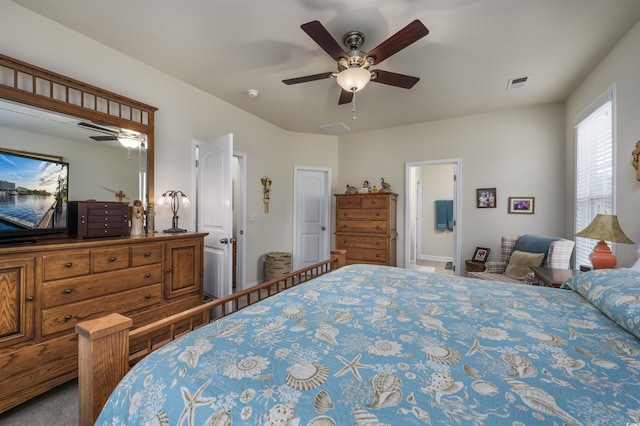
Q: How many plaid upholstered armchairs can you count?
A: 1